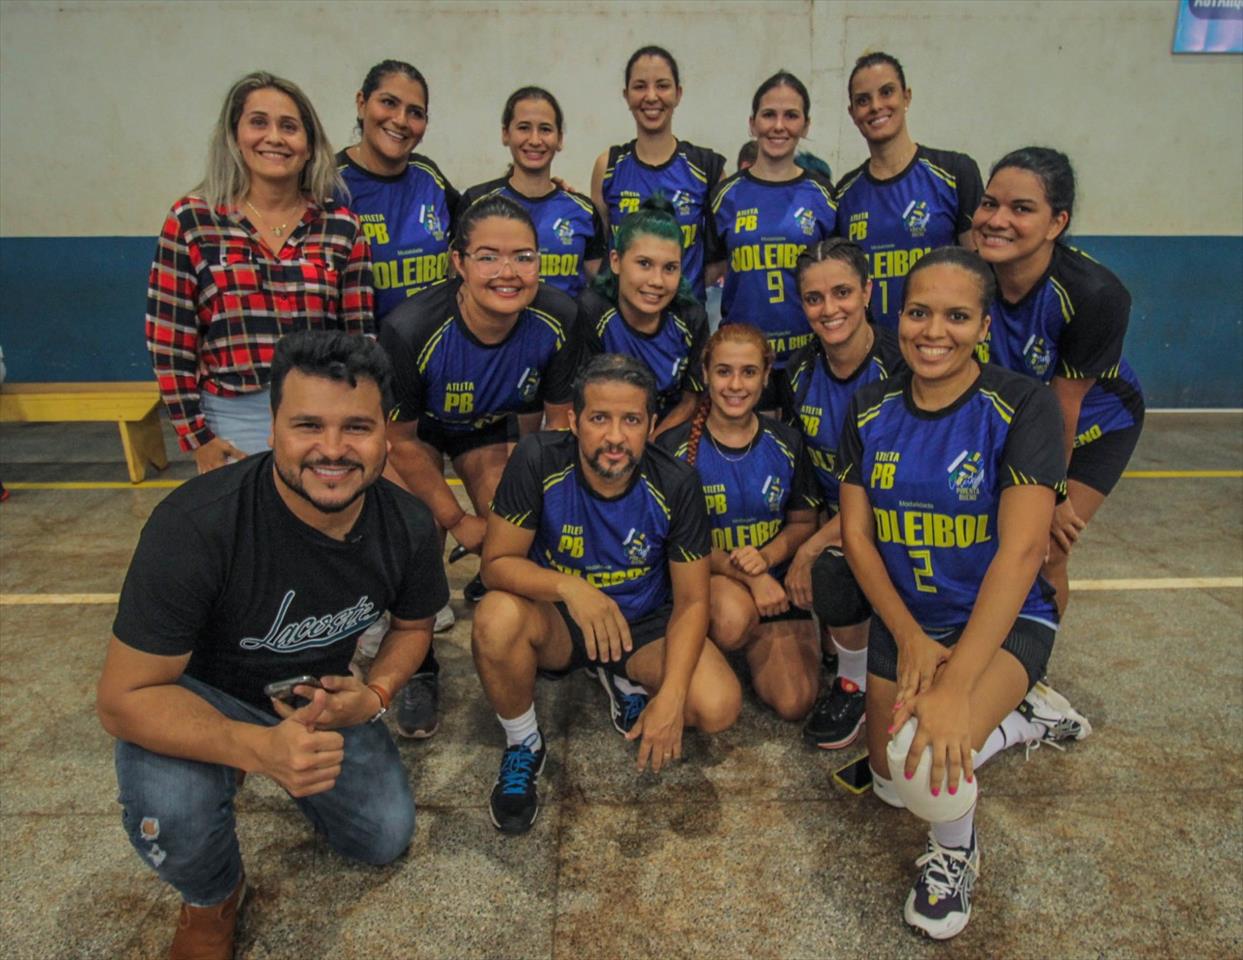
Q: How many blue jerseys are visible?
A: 12